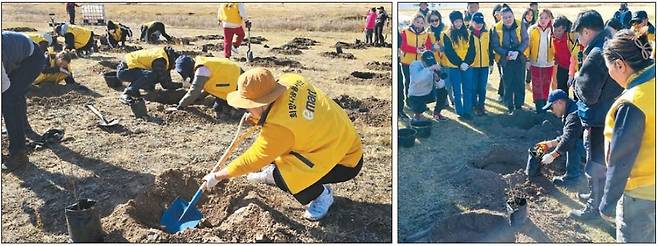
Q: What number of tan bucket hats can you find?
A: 1